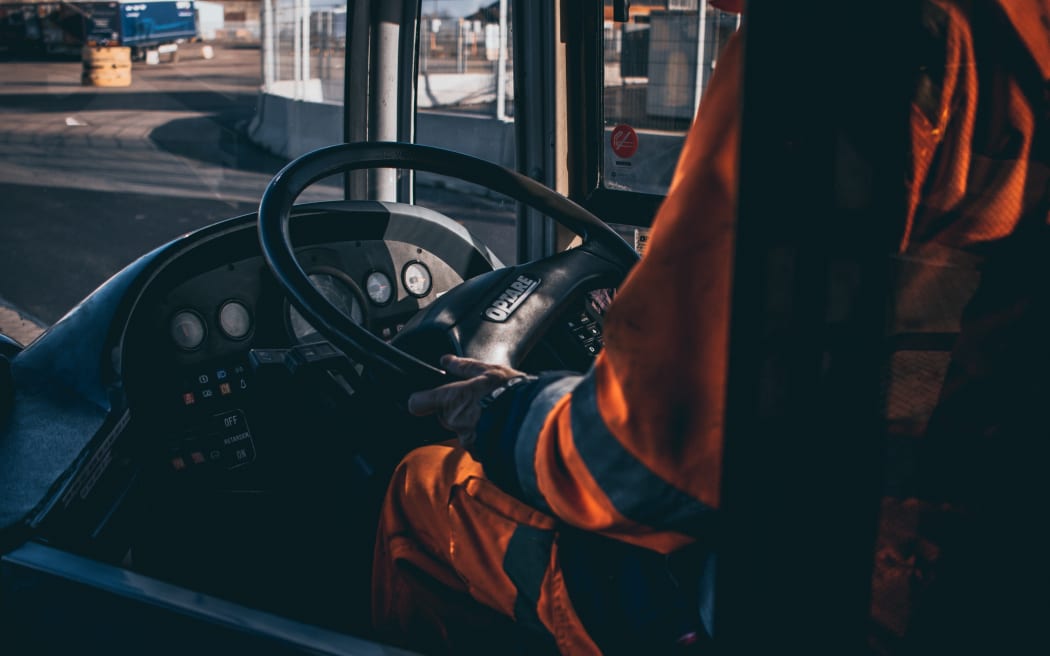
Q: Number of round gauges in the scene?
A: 5